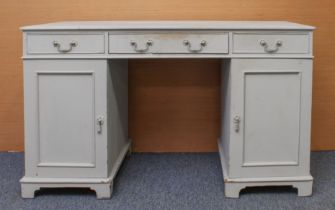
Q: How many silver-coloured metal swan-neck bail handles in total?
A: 4